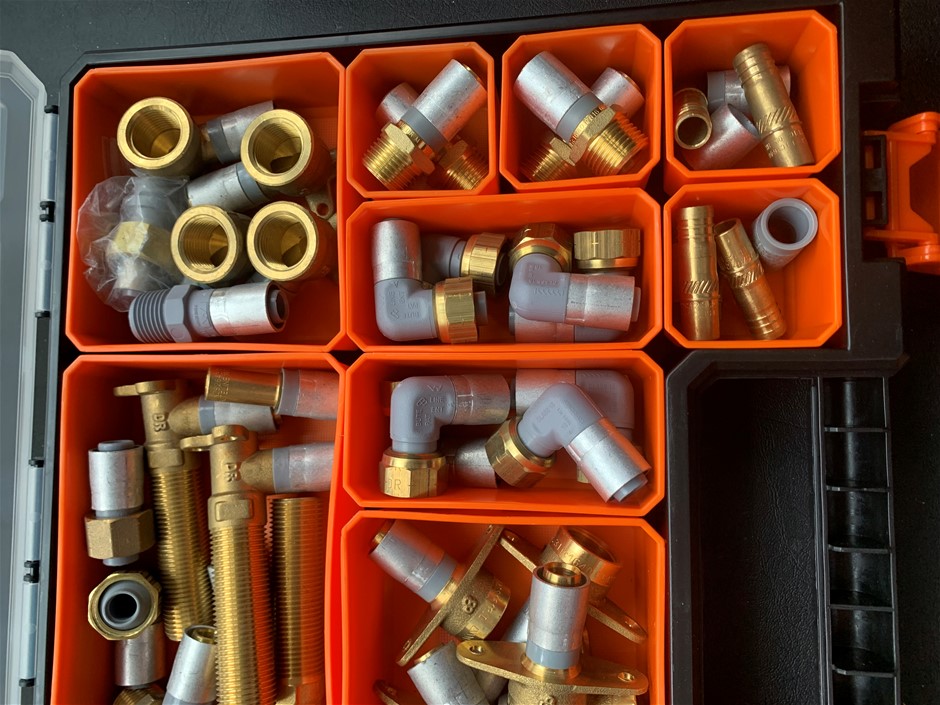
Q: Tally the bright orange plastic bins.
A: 9